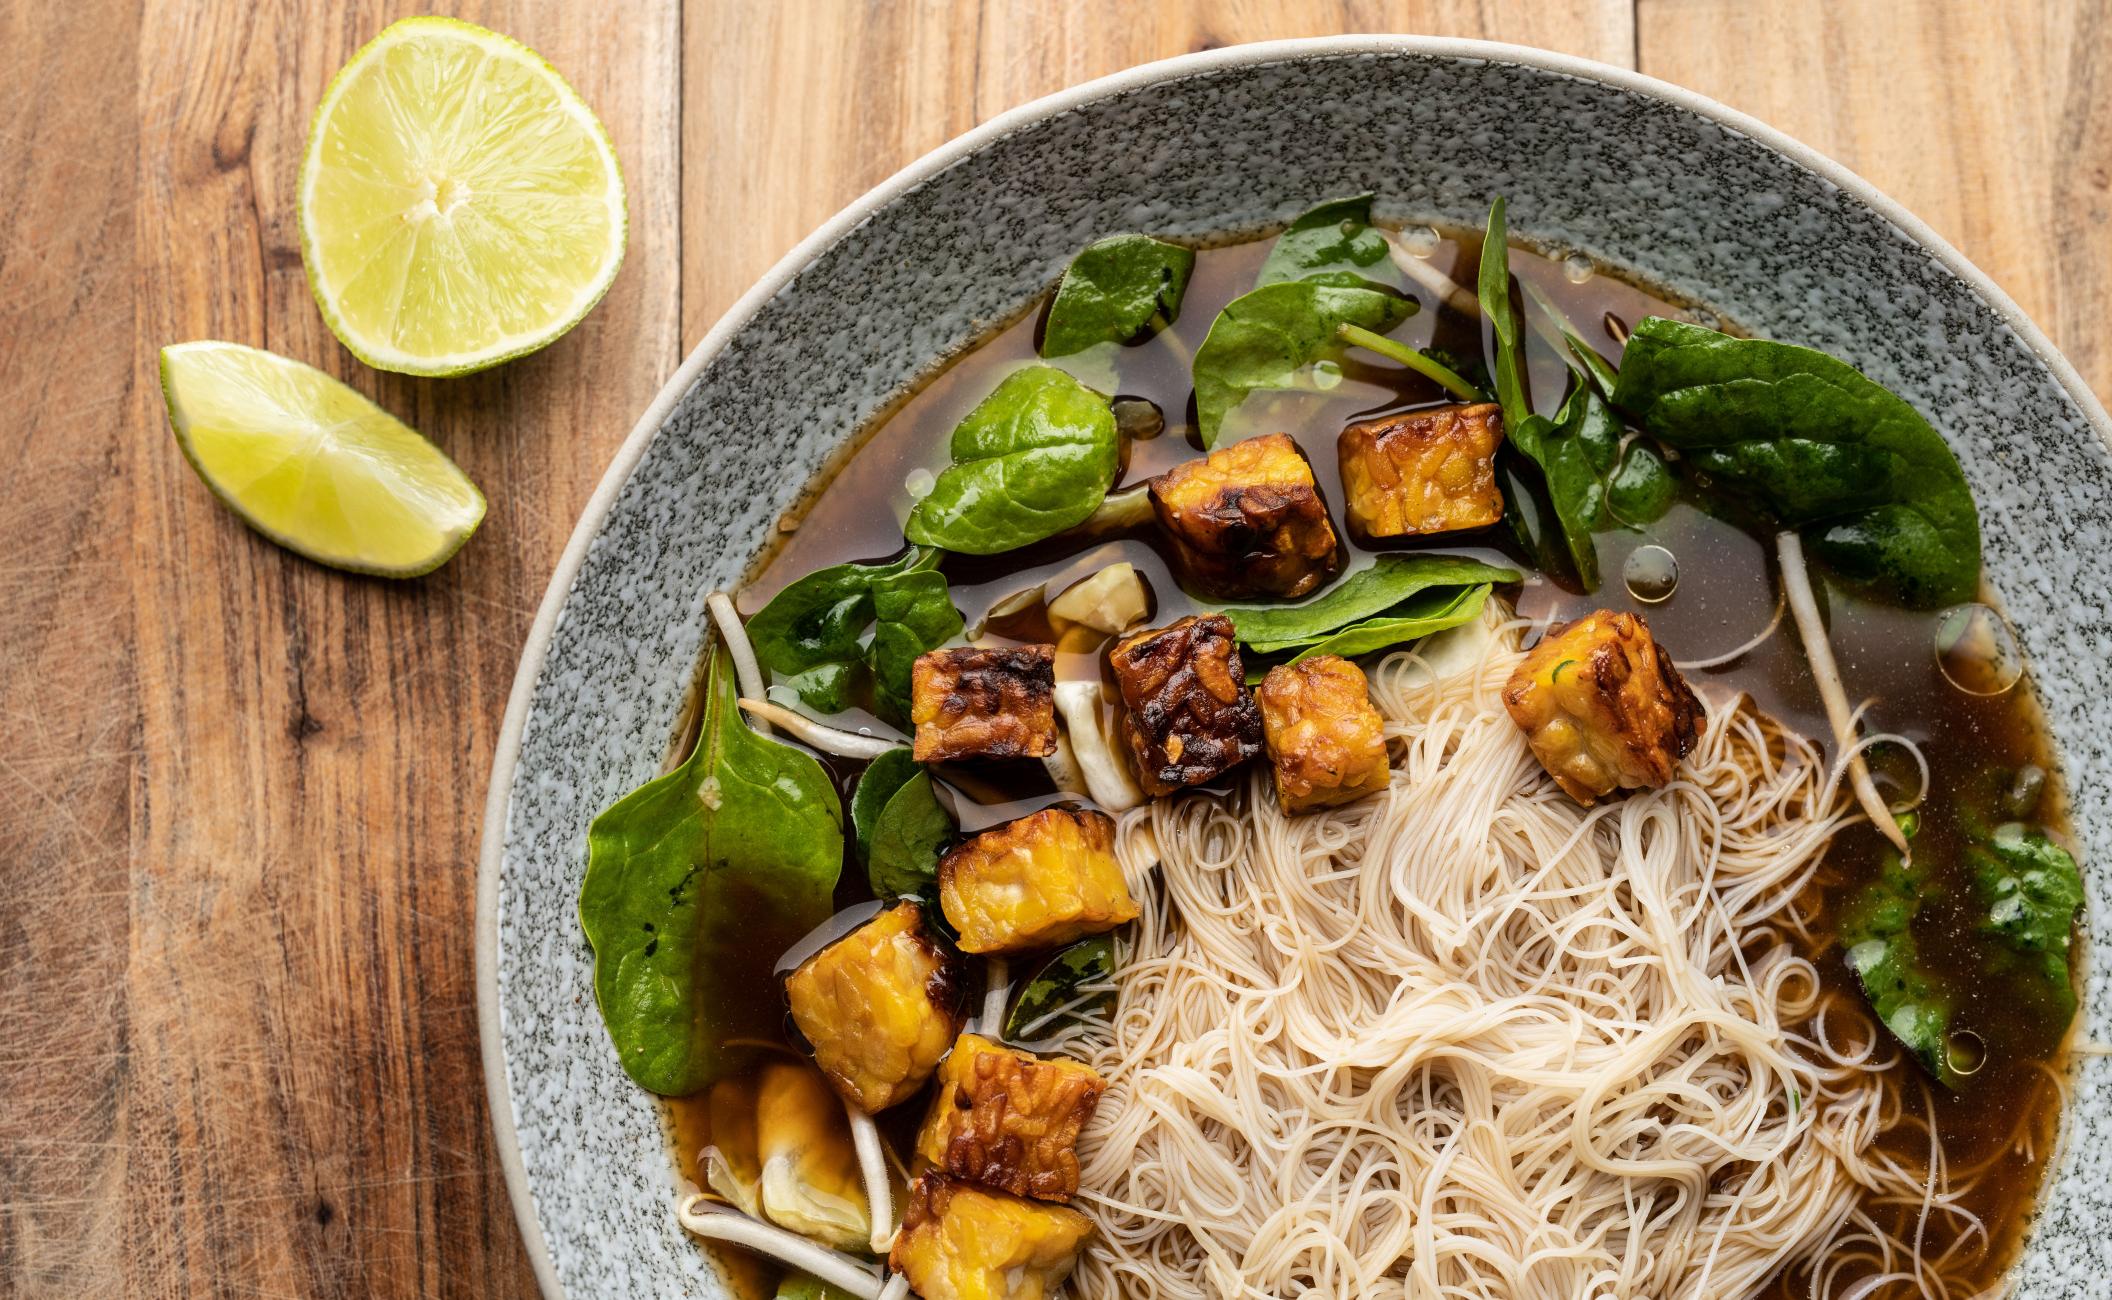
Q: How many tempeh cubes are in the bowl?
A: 10